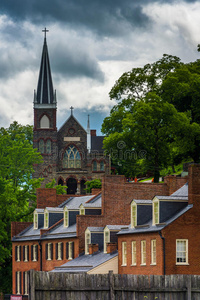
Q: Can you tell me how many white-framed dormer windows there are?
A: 8